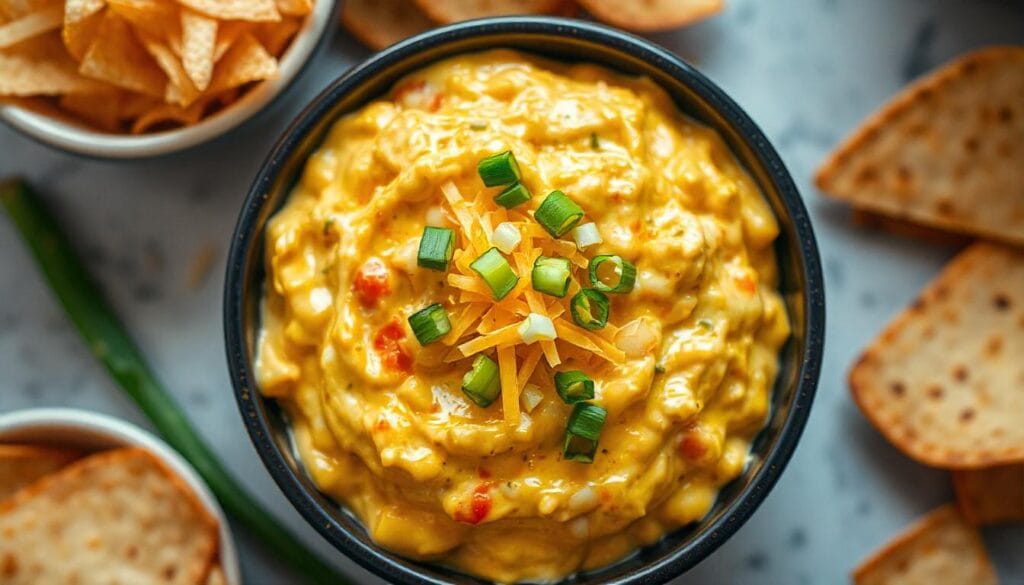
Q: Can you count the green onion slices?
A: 12